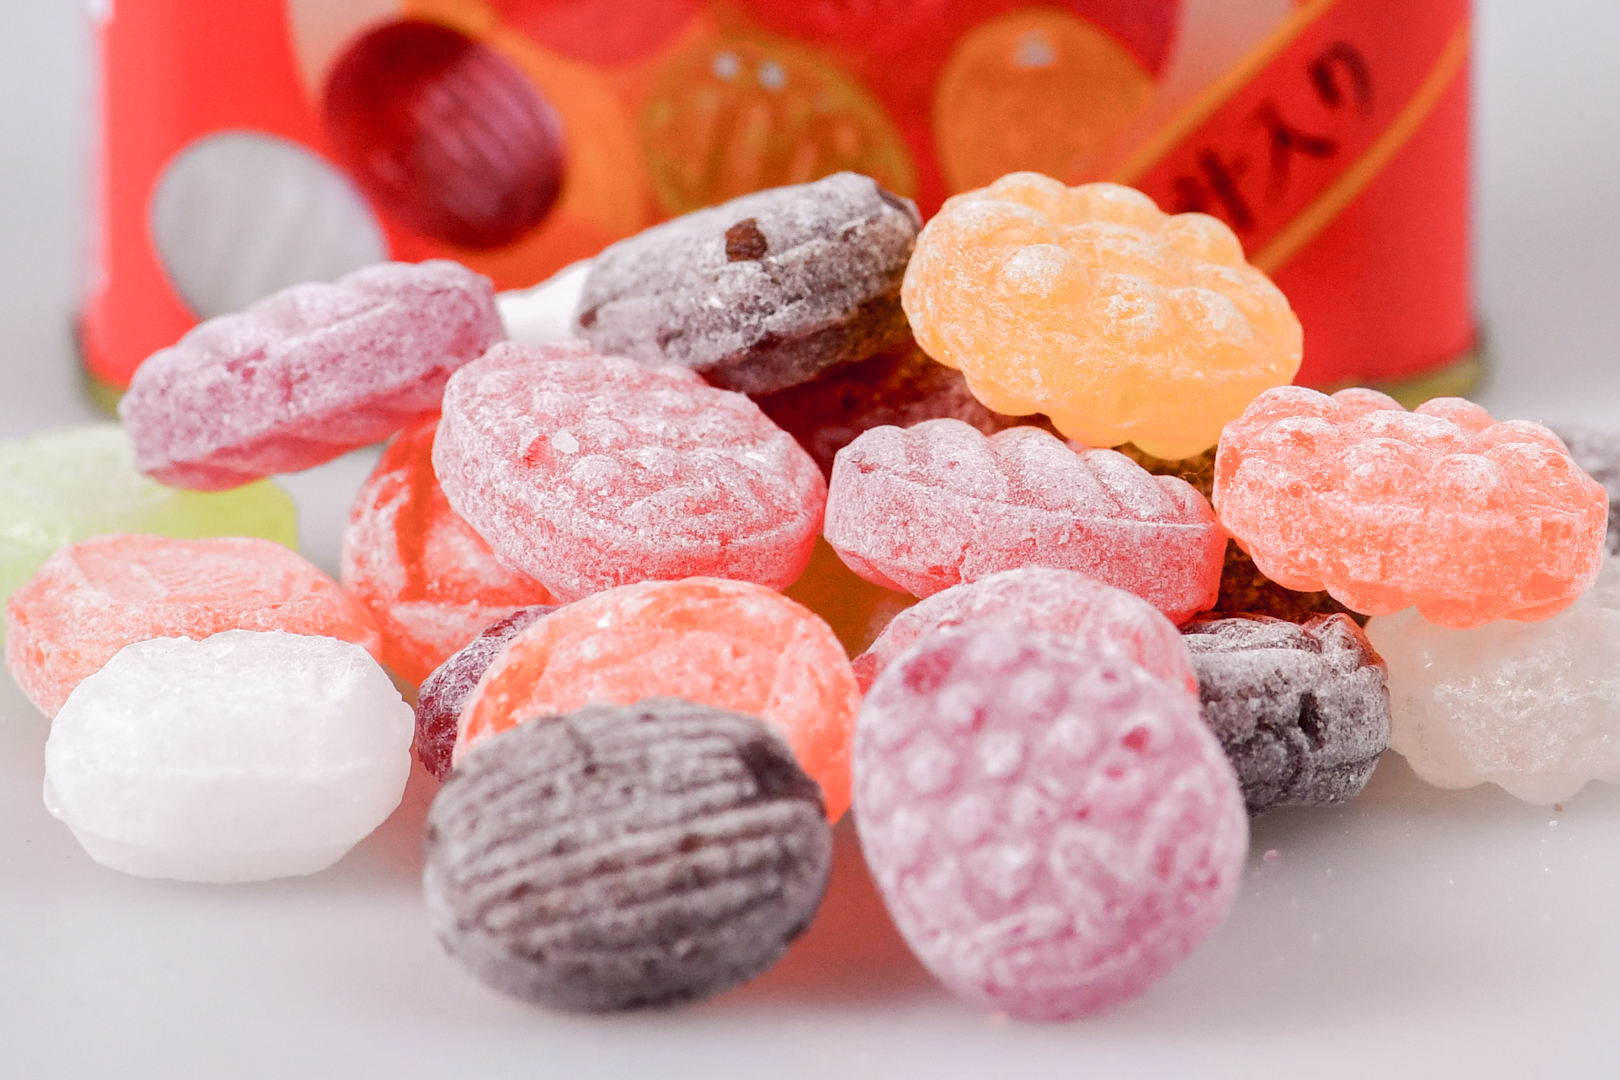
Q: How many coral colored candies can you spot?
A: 4